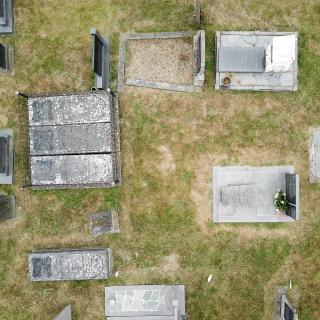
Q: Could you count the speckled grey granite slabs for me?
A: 4